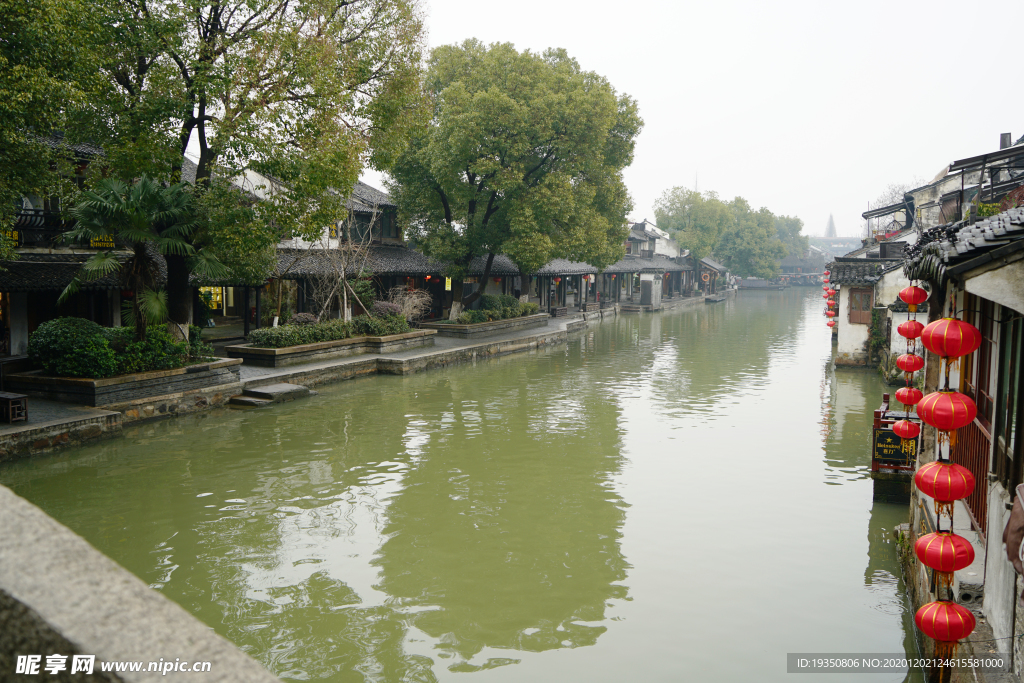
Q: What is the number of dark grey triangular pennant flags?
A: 0